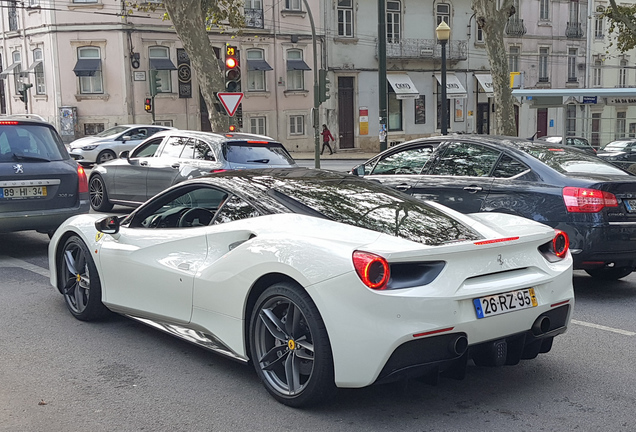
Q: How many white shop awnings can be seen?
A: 3